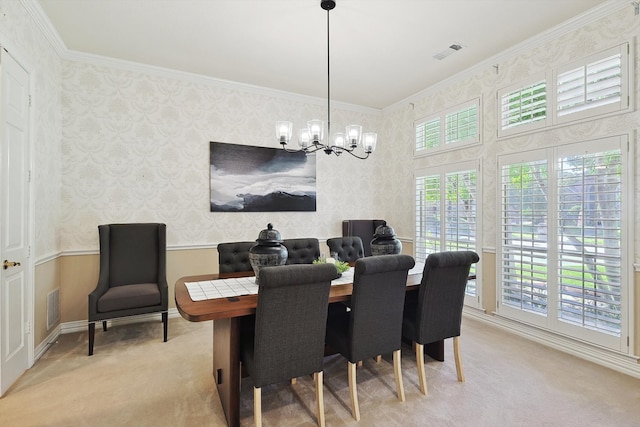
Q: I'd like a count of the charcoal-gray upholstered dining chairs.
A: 6